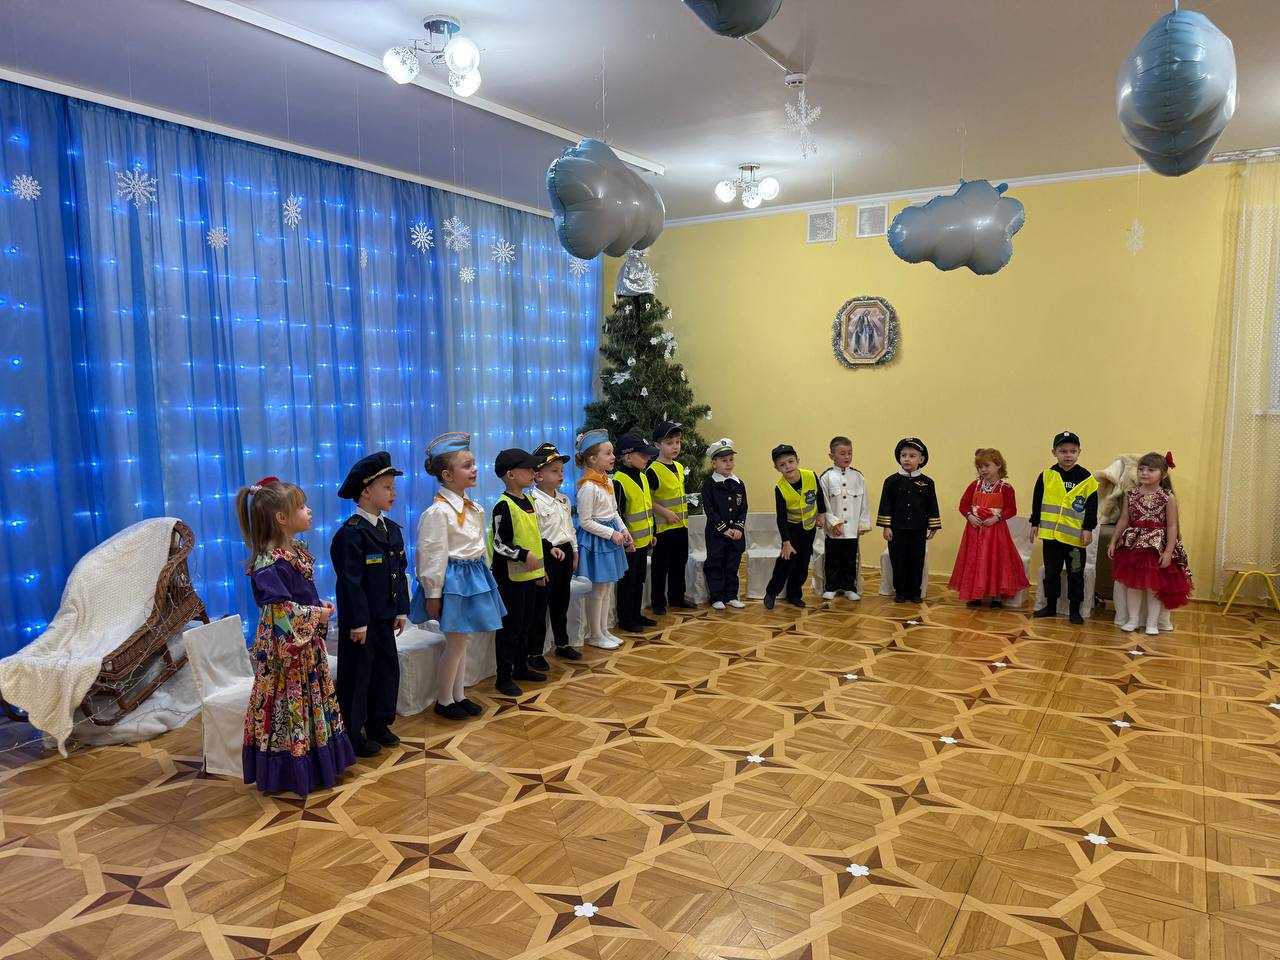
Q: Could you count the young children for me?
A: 15